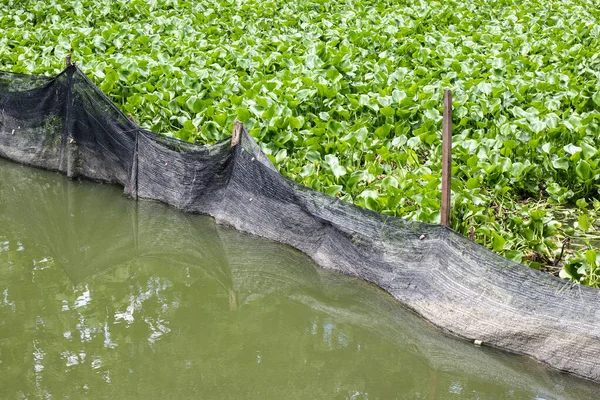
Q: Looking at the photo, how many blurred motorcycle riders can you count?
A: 0